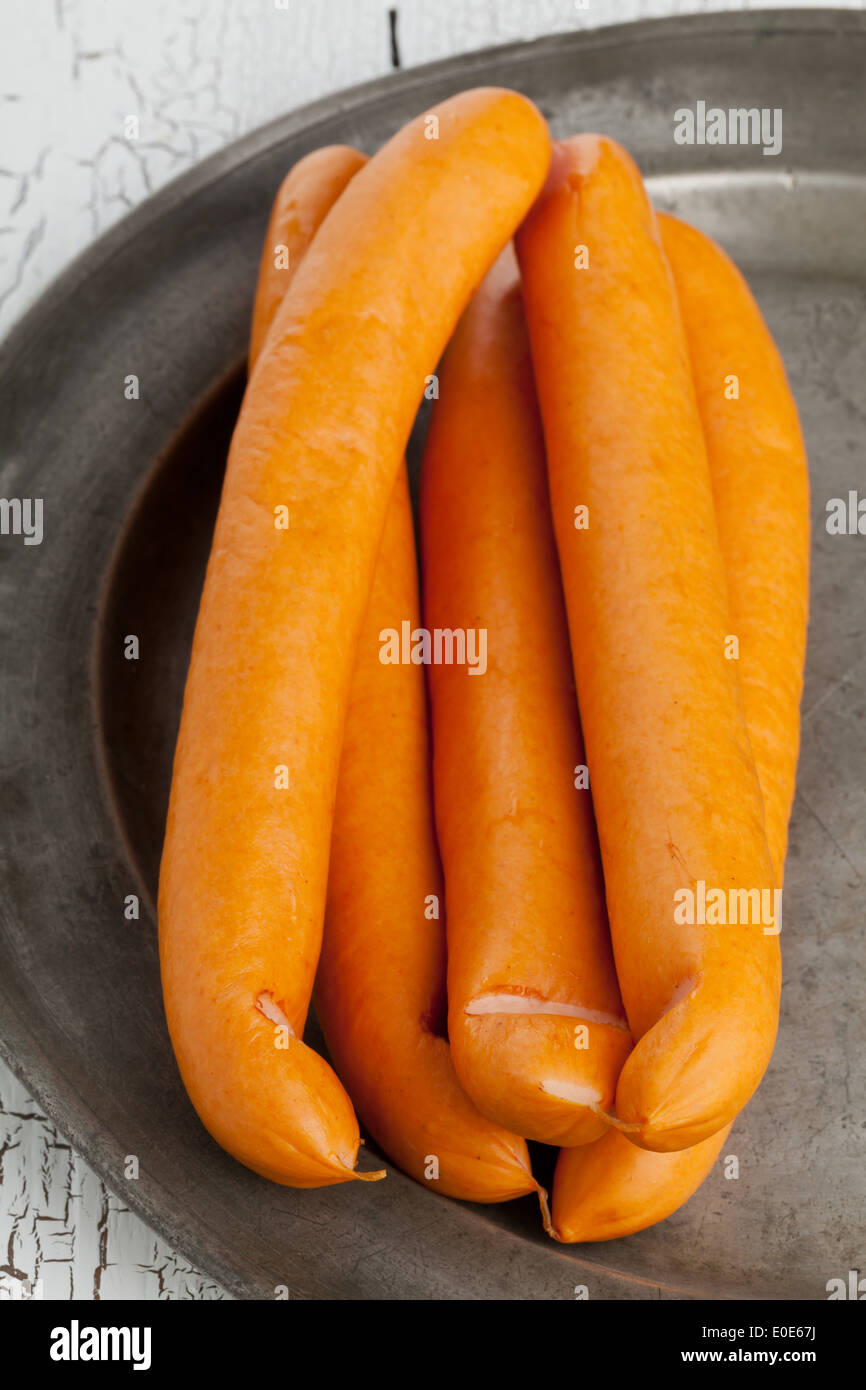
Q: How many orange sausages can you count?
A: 5